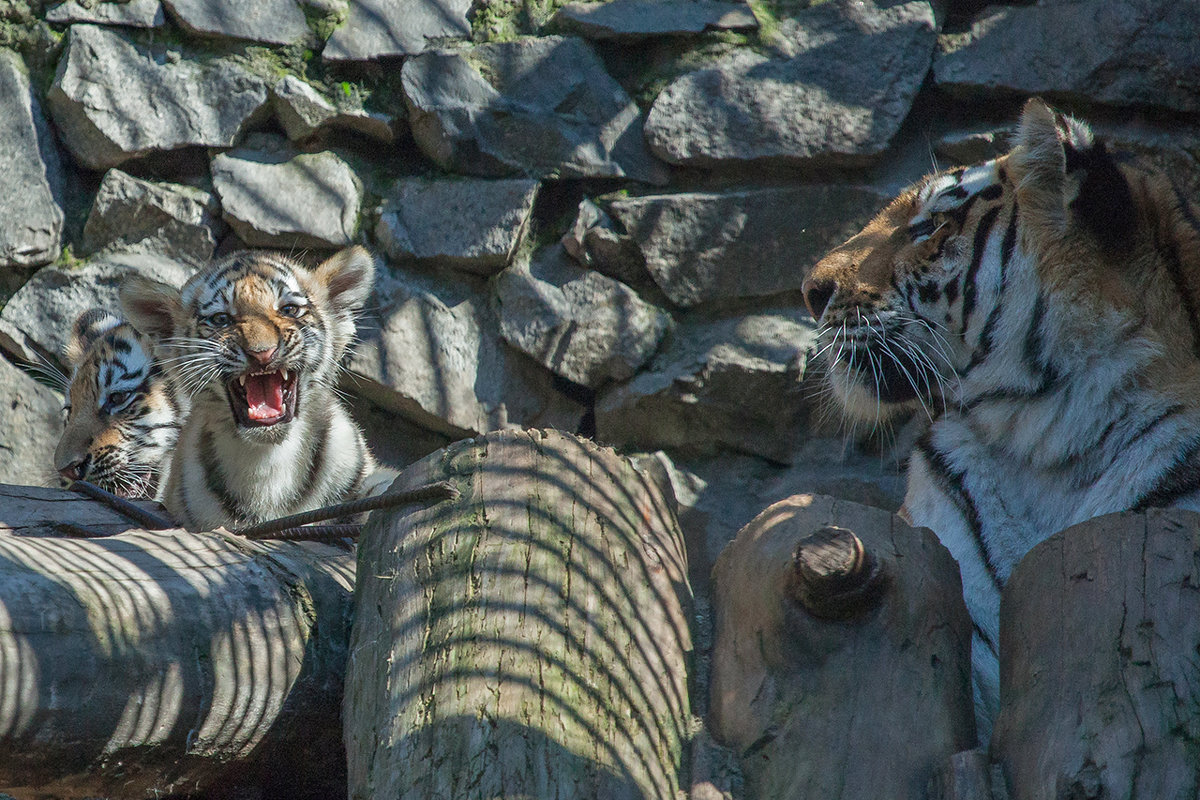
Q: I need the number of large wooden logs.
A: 4